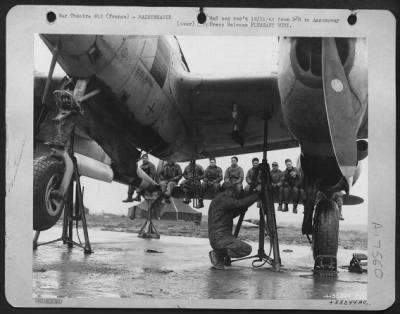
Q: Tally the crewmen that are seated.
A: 8